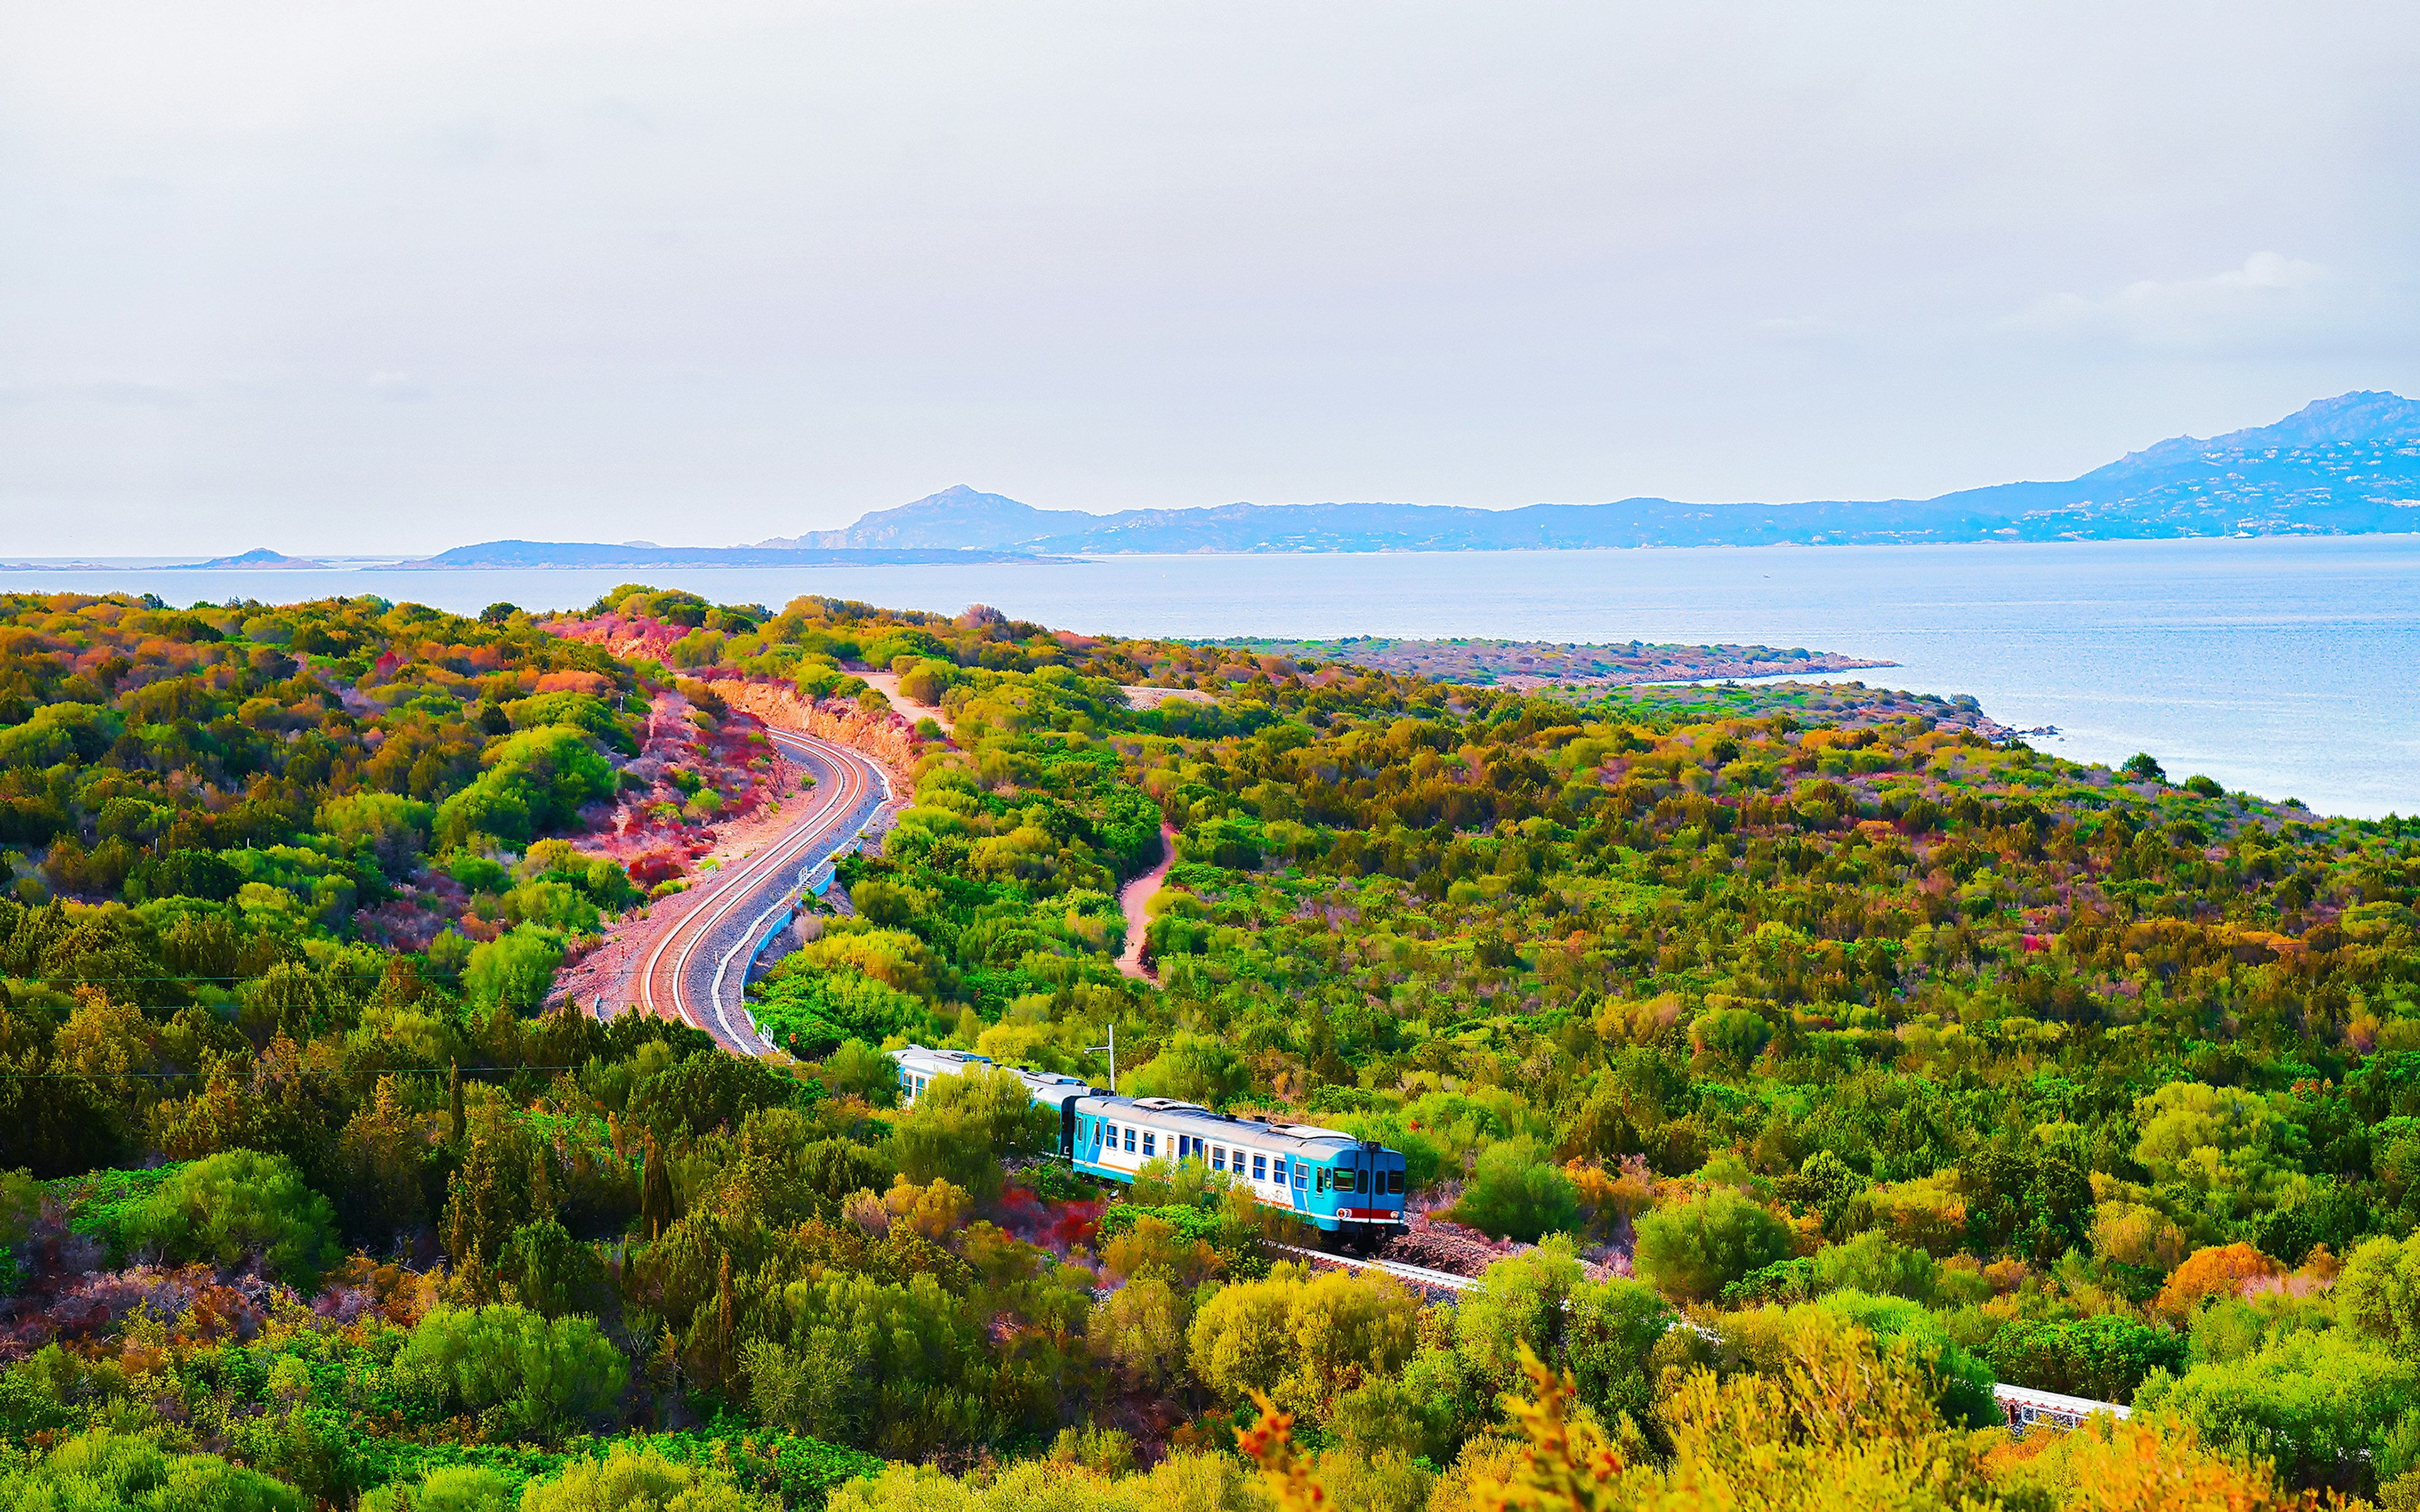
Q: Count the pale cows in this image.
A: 0